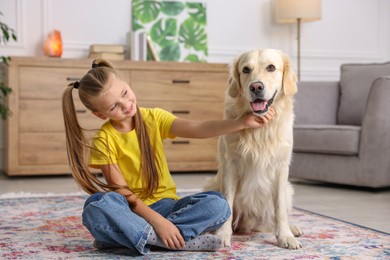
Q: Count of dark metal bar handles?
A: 5